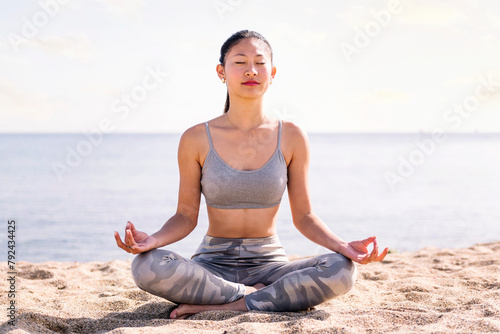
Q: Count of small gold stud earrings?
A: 2